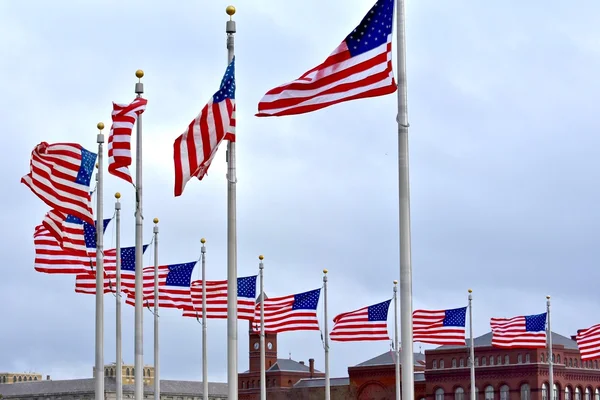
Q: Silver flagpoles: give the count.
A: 13